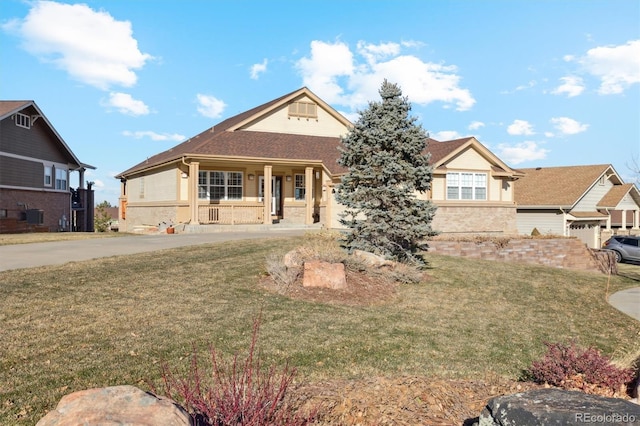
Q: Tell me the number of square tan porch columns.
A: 3